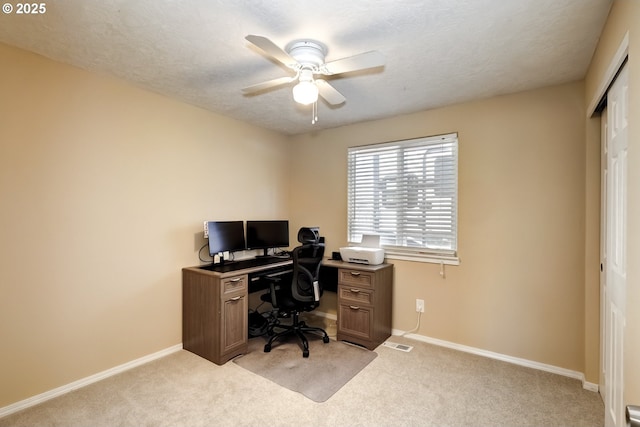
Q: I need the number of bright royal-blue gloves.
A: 0